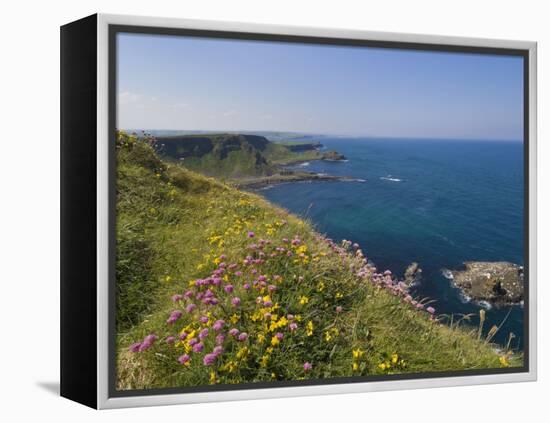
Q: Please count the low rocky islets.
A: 2